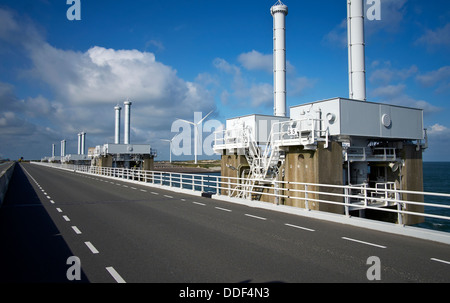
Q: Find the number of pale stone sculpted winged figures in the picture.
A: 0